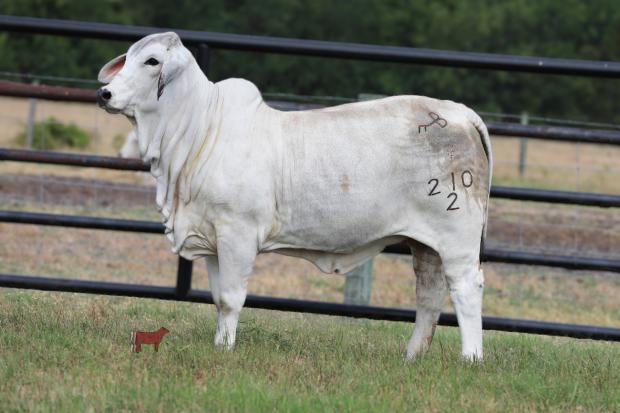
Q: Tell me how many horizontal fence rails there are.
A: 5